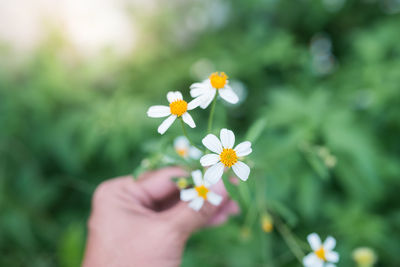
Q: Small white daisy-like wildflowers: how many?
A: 6